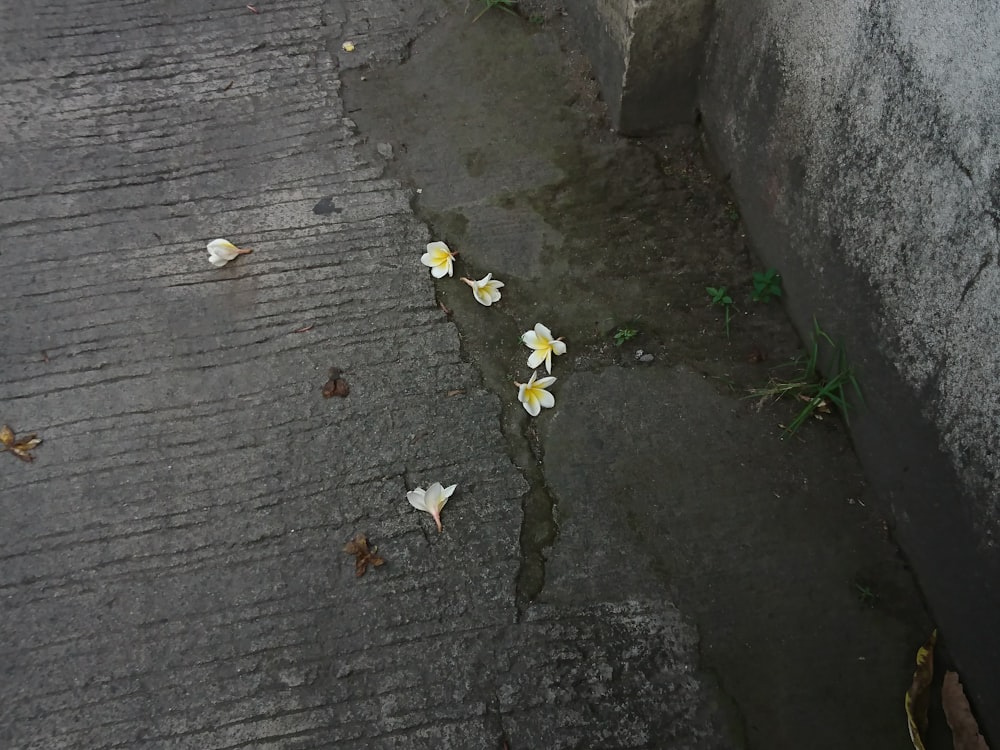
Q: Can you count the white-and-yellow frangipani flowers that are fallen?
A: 6